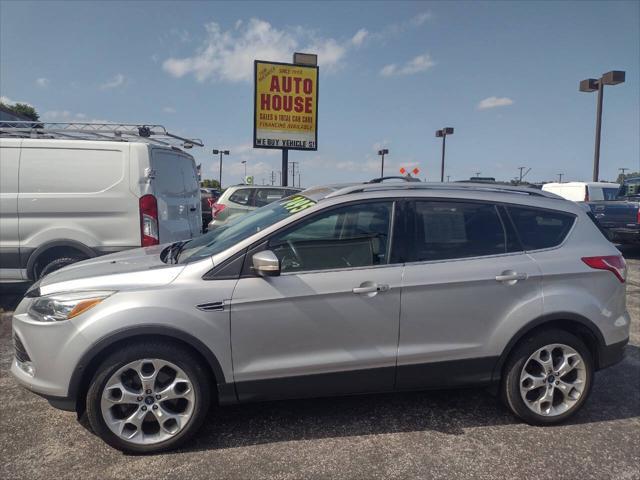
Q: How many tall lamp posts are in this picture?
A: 4